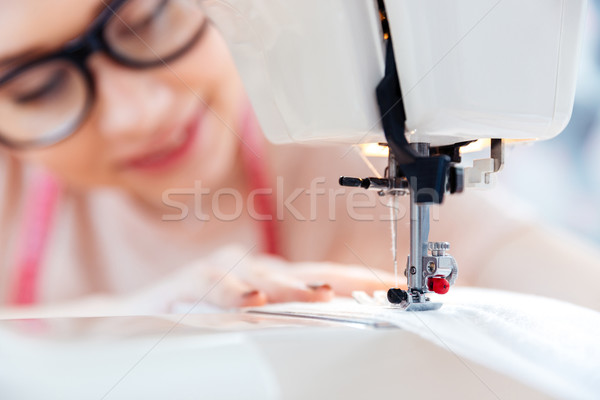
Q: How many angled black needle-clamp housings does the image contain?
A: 1